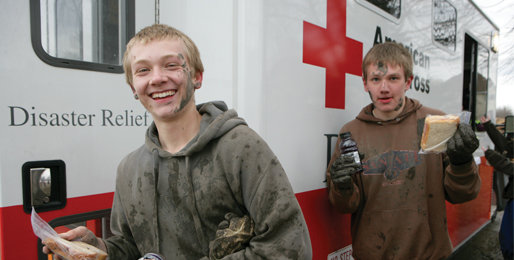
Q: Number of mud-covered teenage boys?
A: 2